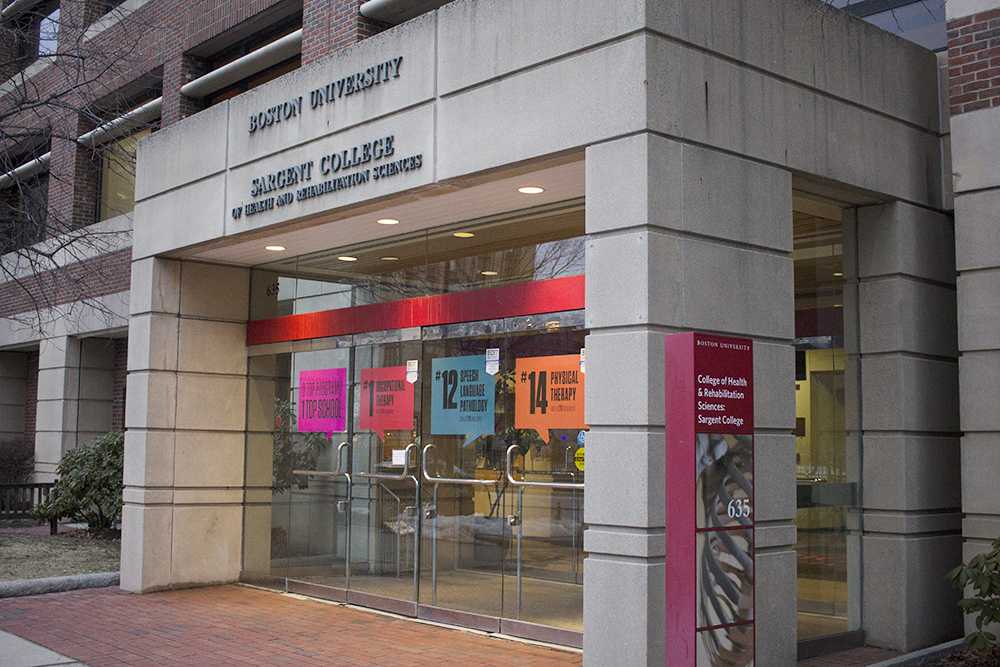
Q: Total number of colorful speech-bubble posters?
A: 4